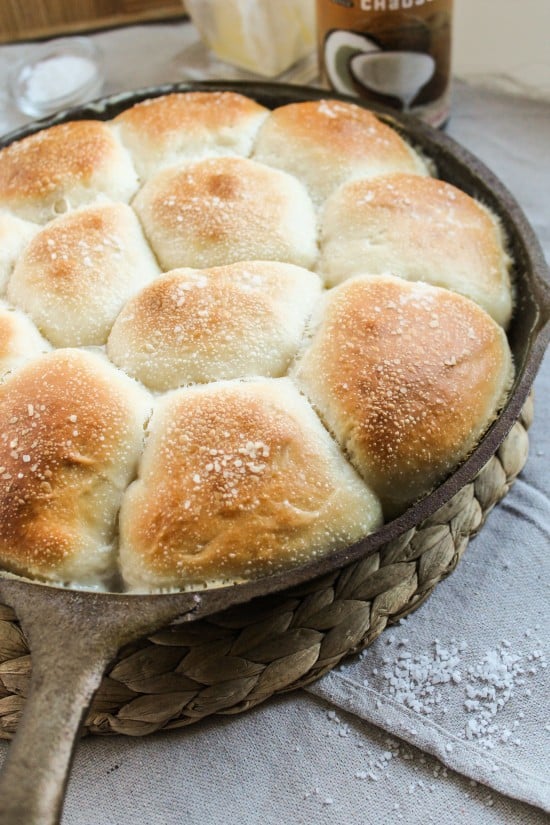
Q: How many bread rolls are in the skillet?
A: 12